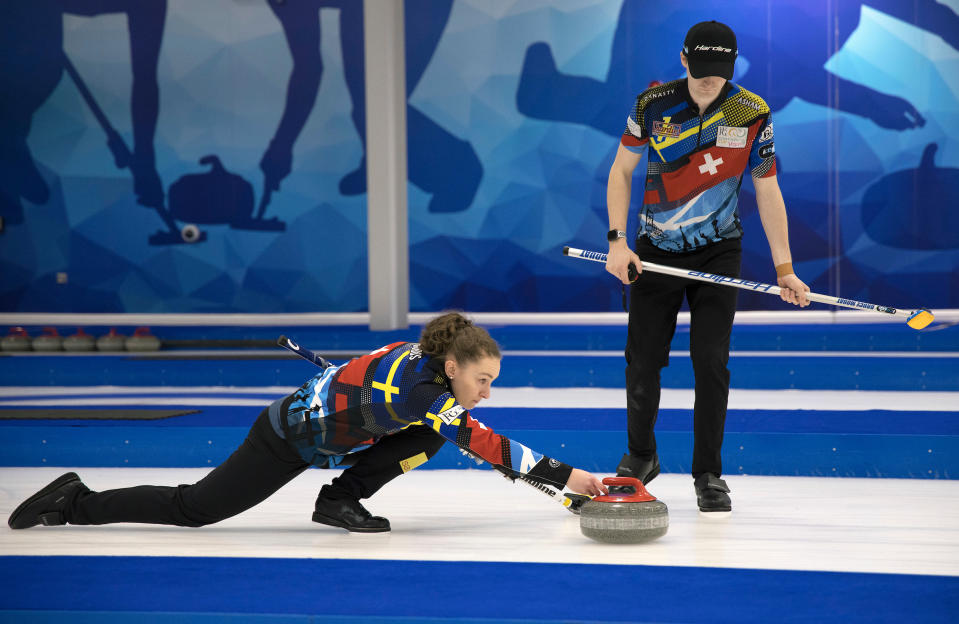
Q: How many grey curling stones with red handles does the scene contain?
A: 6